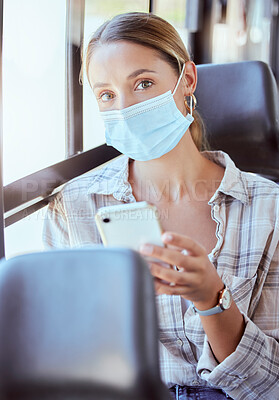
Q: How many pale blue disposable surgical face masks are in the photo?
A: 1